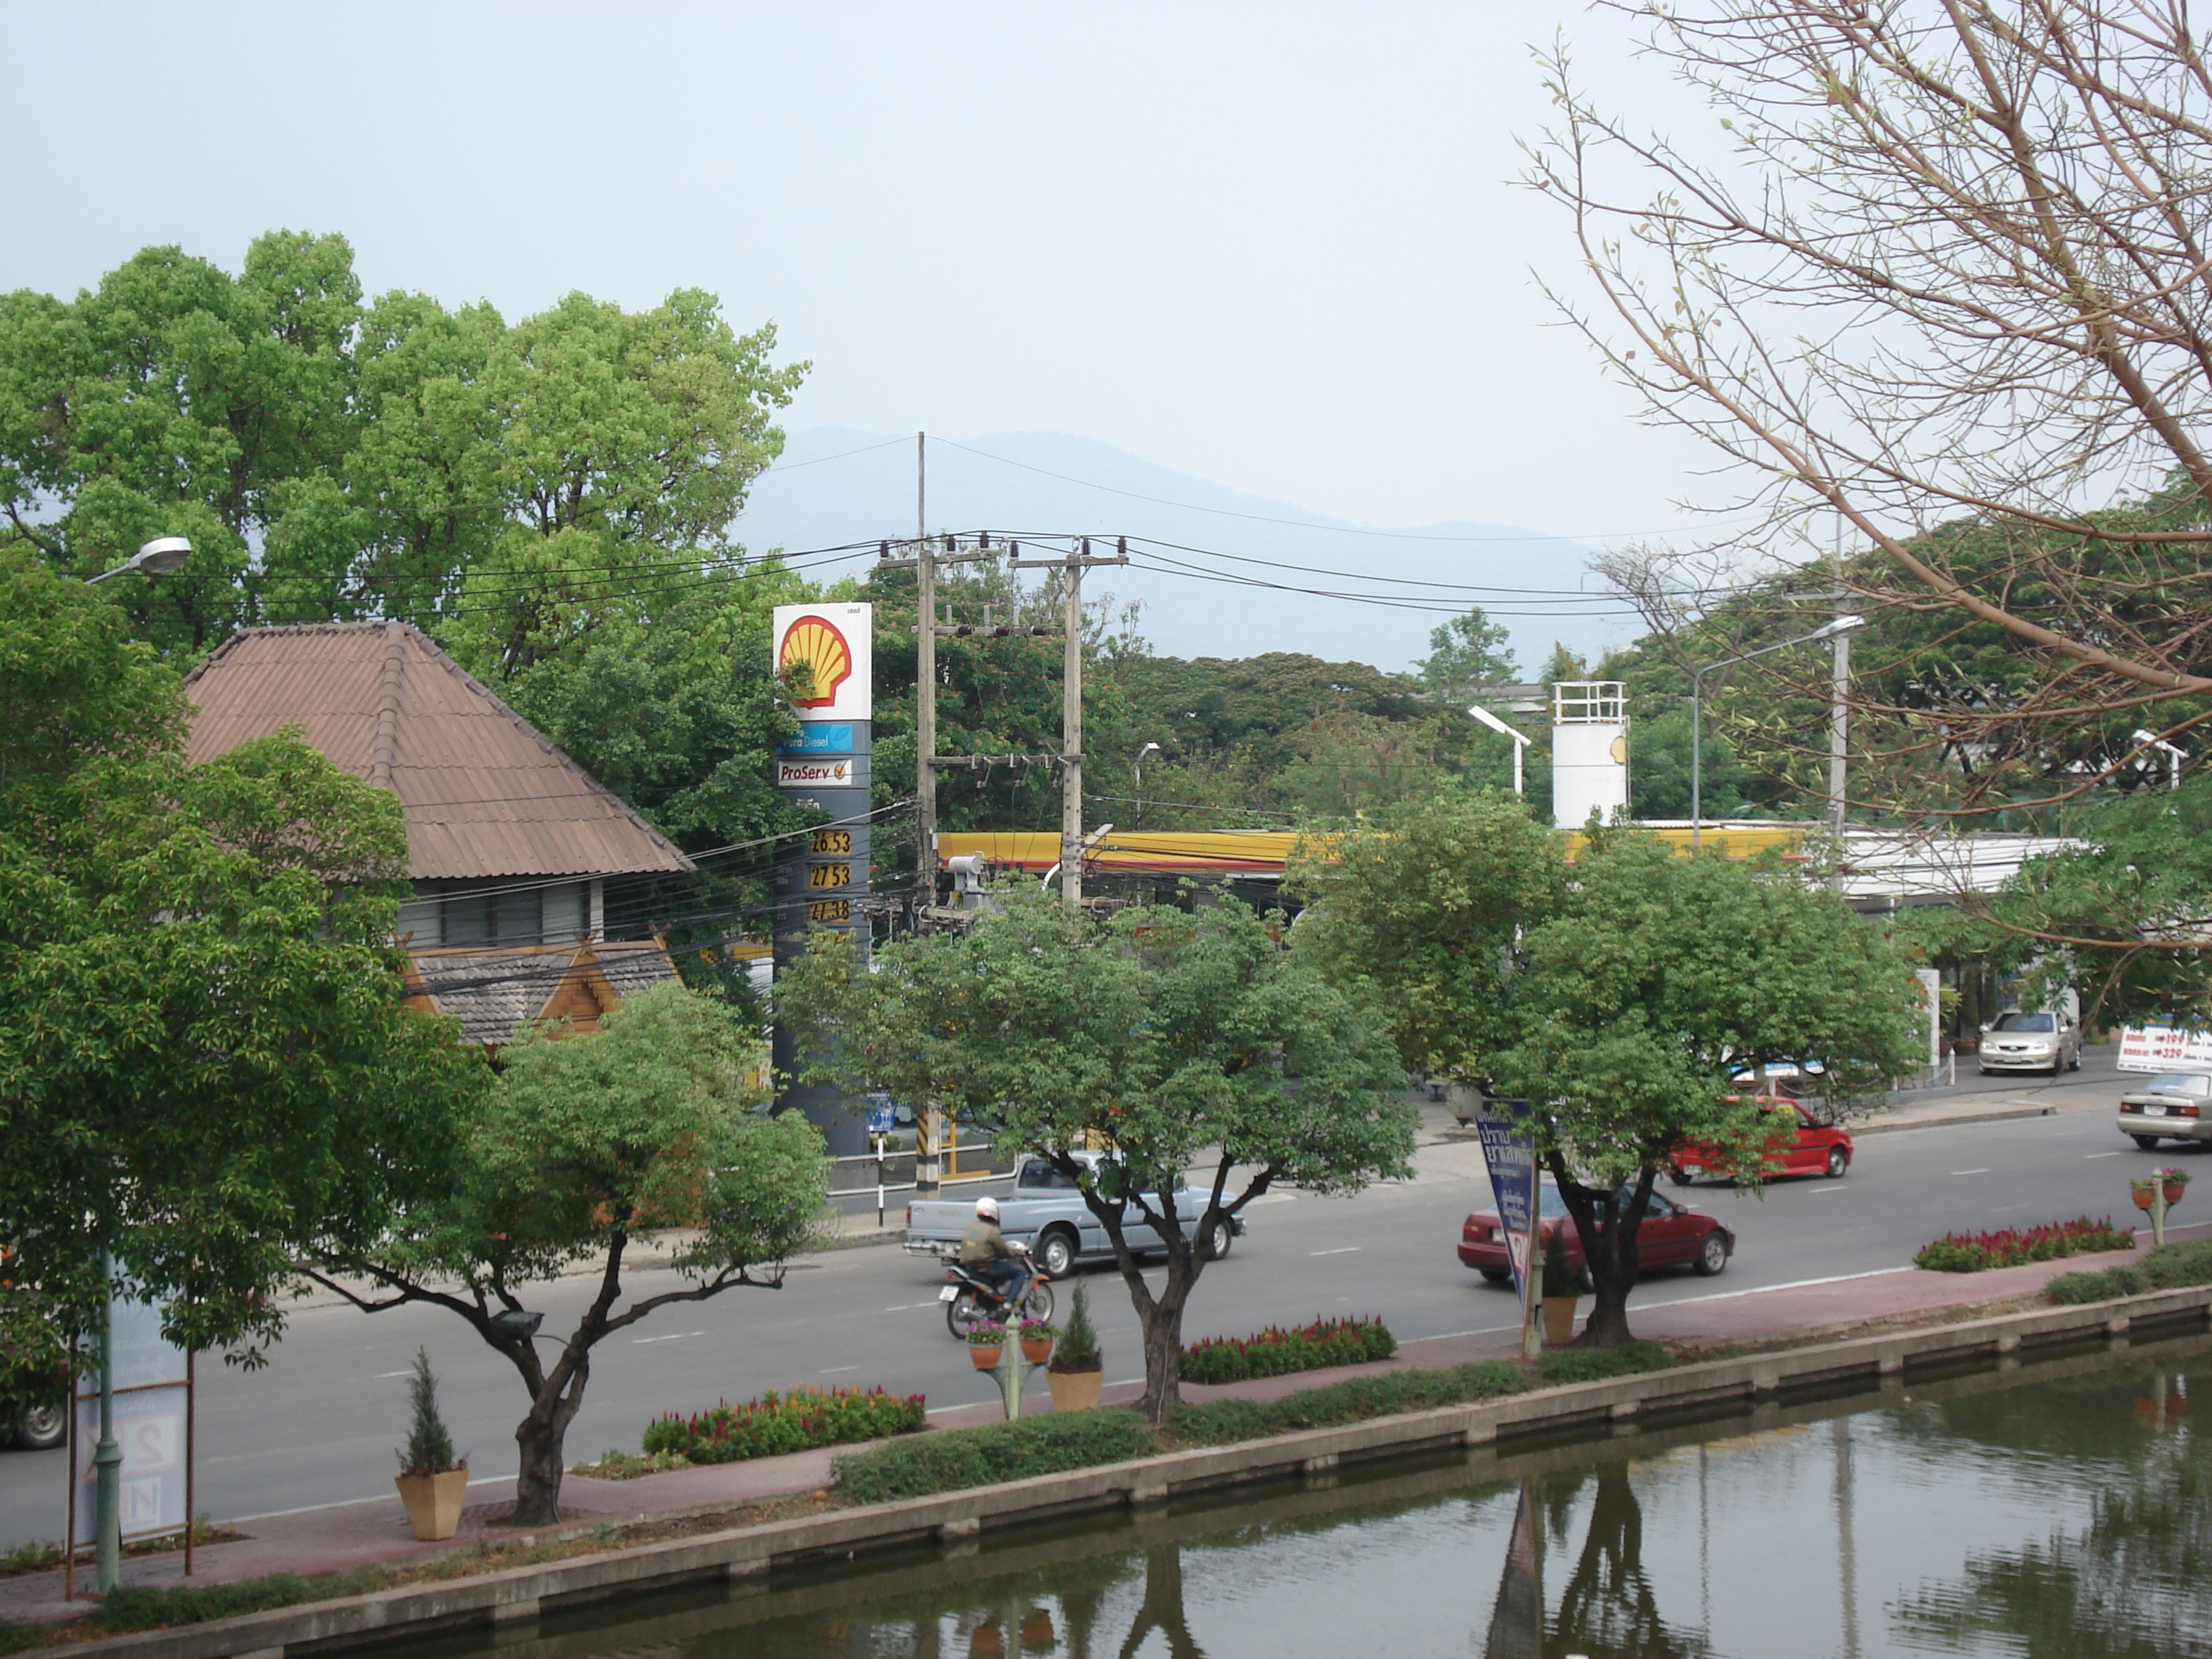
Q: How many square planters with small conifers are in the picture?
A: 3